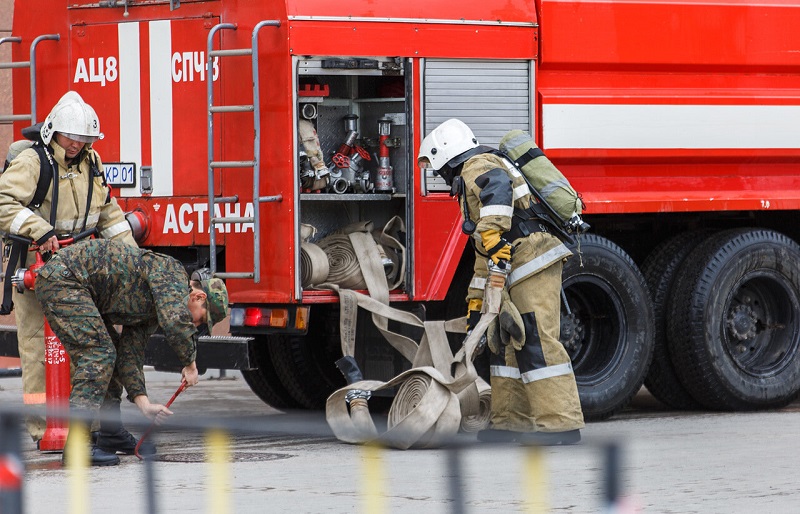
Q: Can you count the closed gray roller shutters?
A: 1